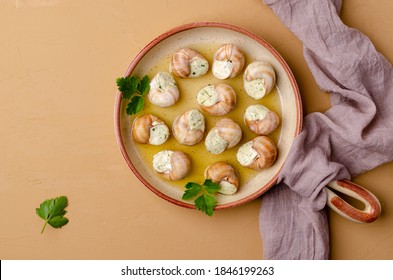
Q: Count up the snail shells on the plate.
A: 12